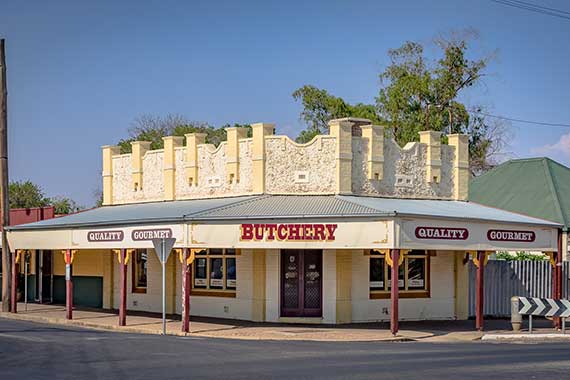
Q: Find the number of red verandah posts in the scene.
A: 7